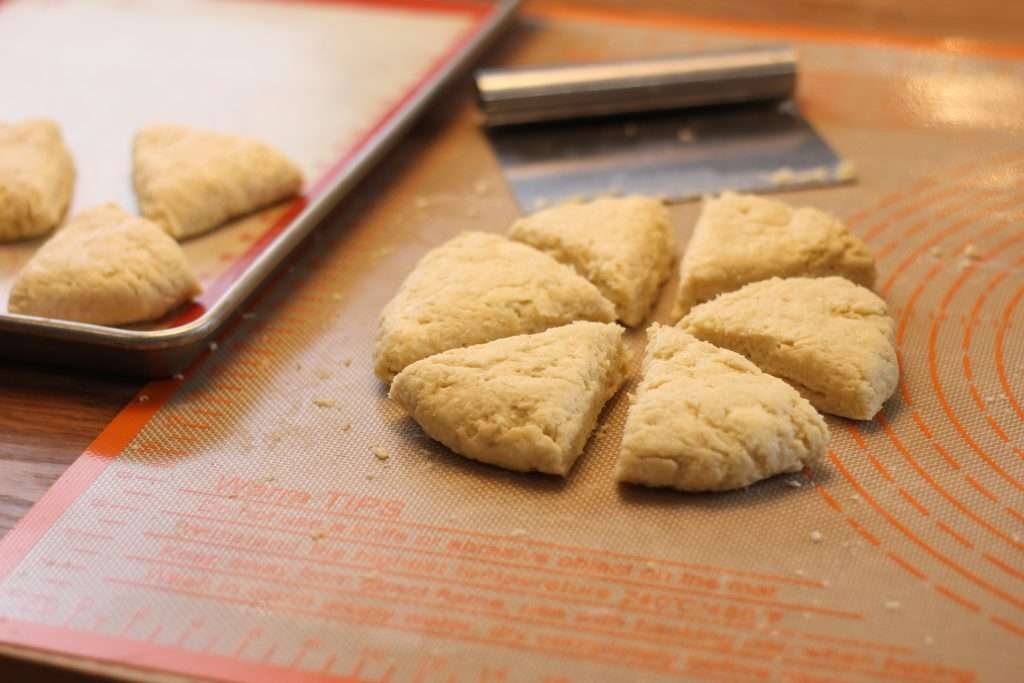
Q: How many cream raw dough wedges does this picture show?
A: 9